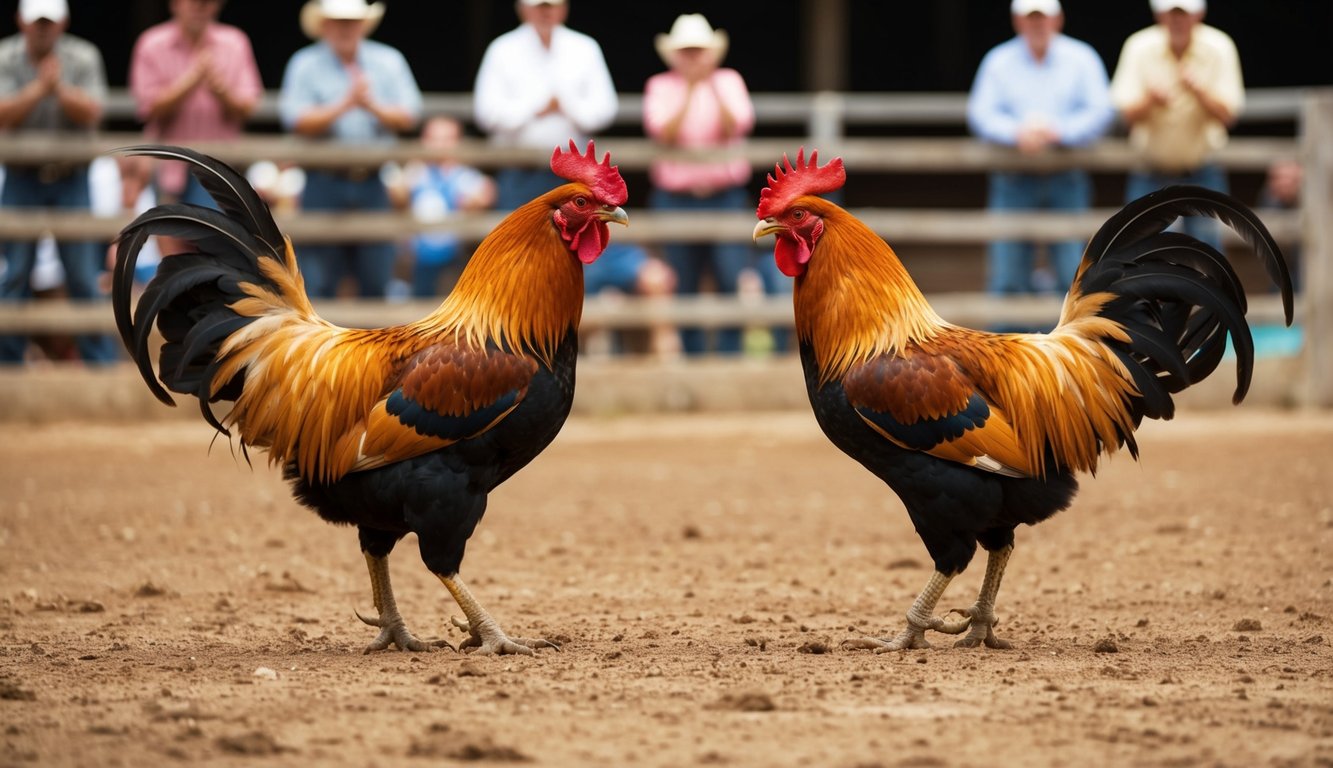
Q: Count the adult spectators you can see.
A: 7